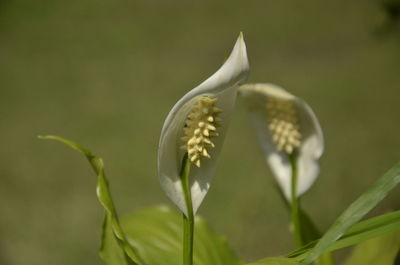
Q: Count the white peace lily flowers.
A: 2